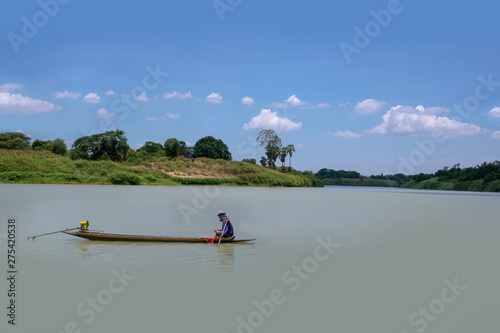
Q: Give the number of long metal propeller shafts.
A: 1